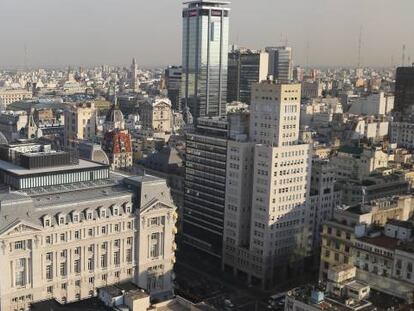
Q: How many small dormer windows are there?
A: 7